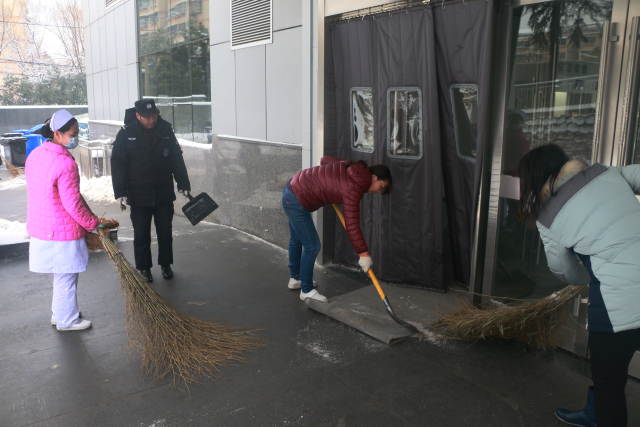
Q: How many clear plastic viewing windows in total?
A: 3